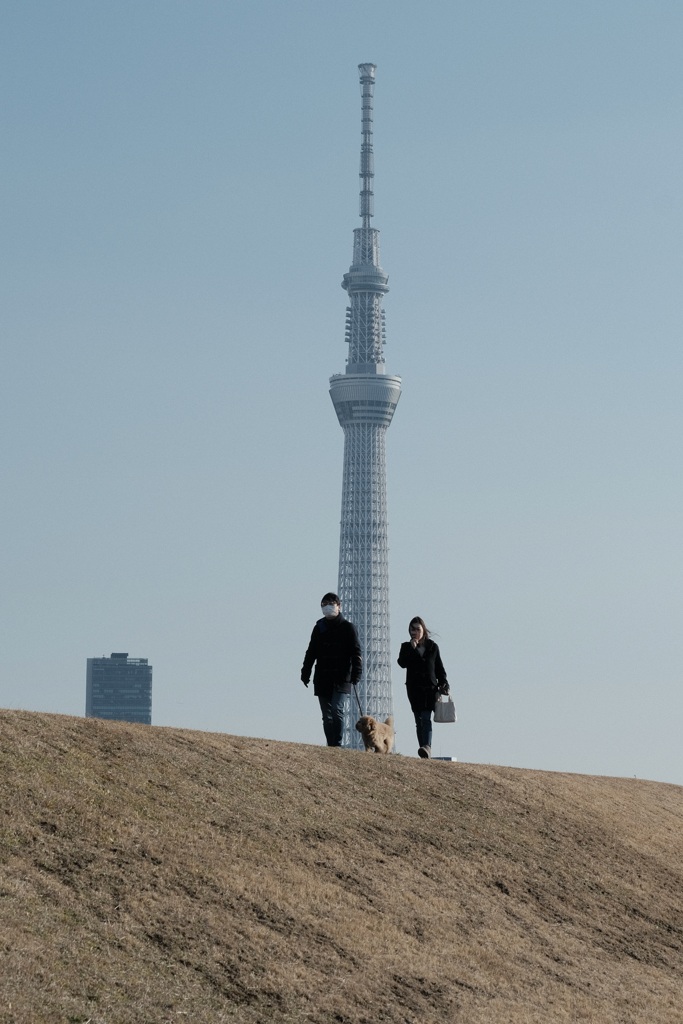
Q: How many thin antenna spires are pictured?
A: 1